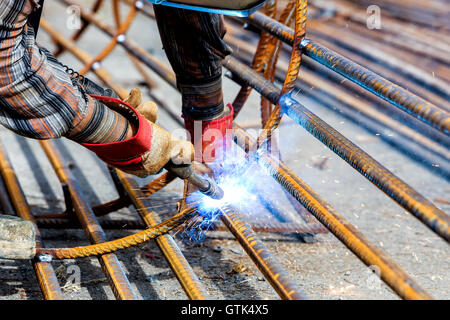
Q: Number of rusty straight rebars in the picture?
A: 7